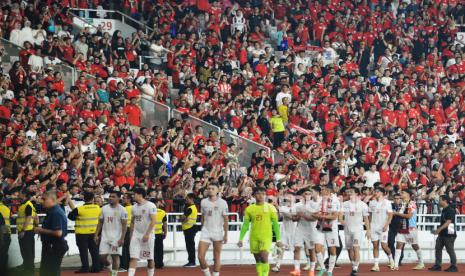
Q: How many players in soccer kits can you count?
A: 11